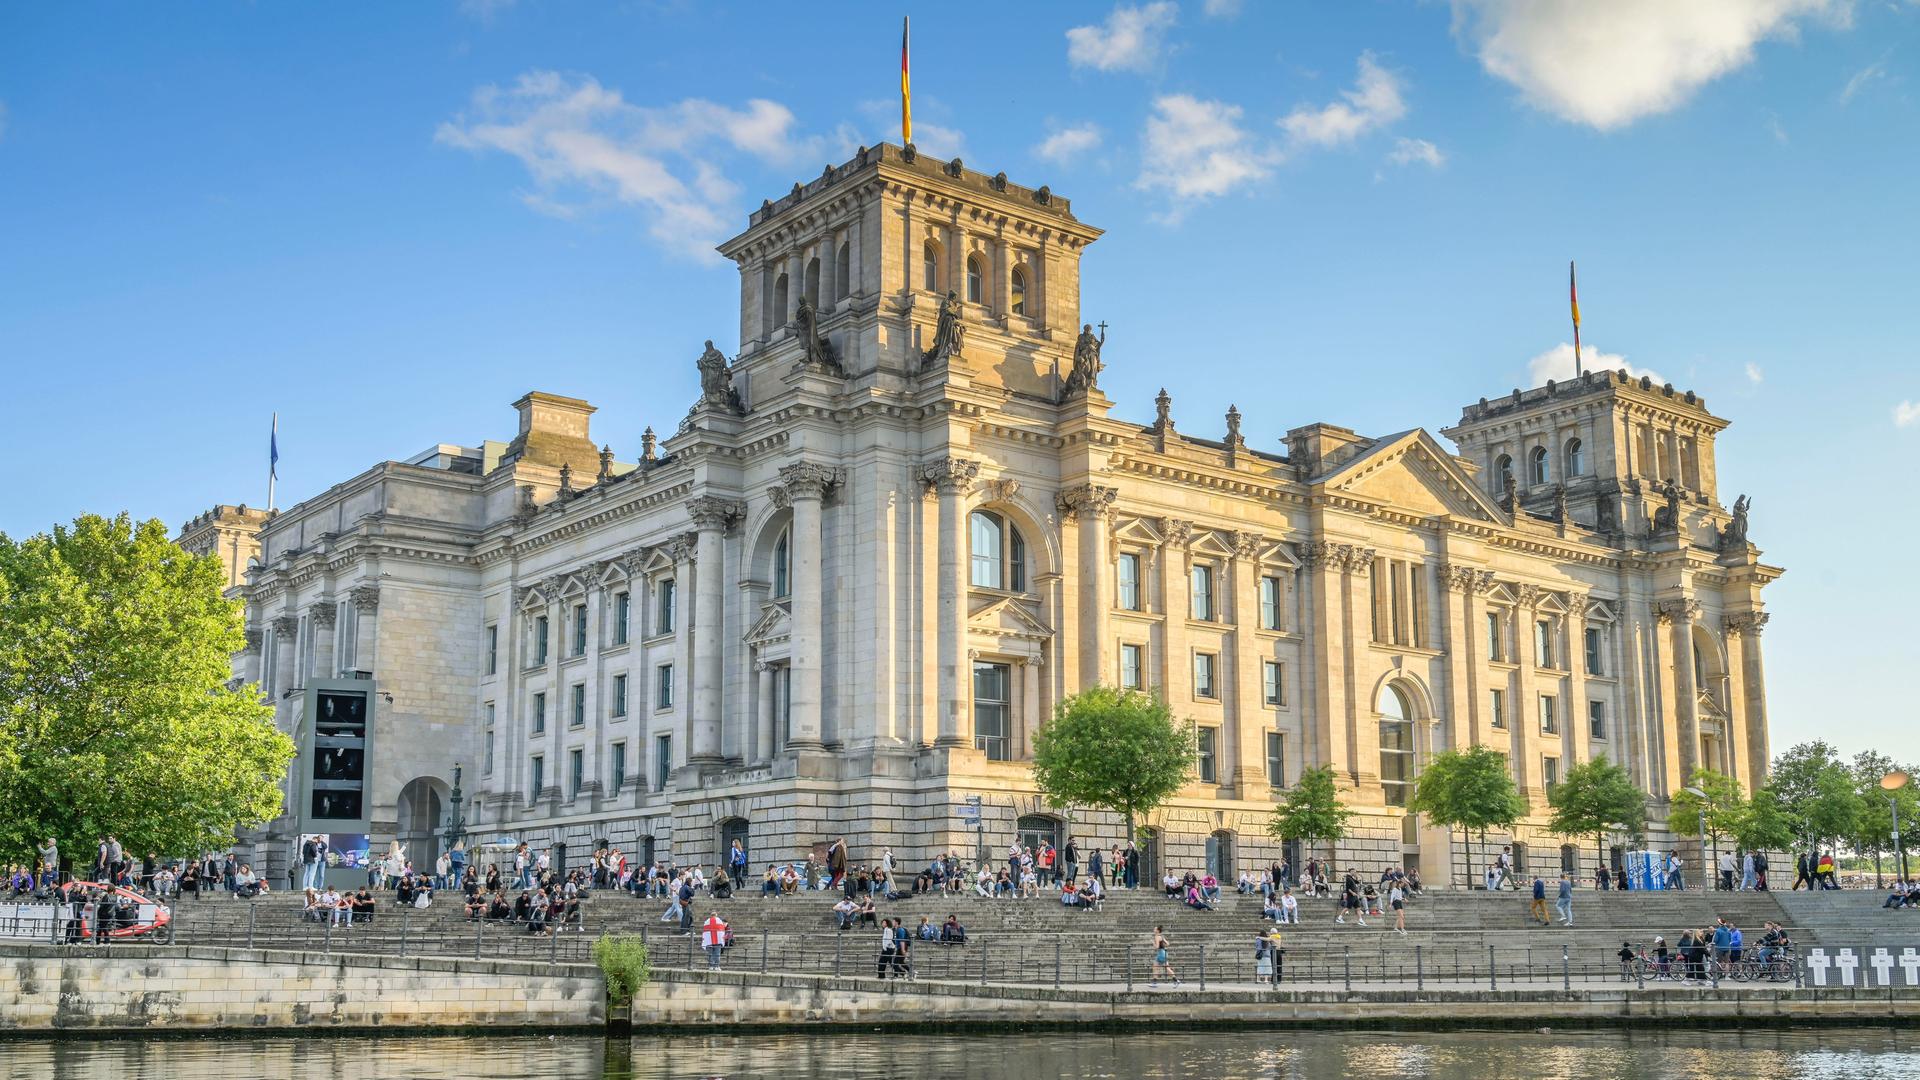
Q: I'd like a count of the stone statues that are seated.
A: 0